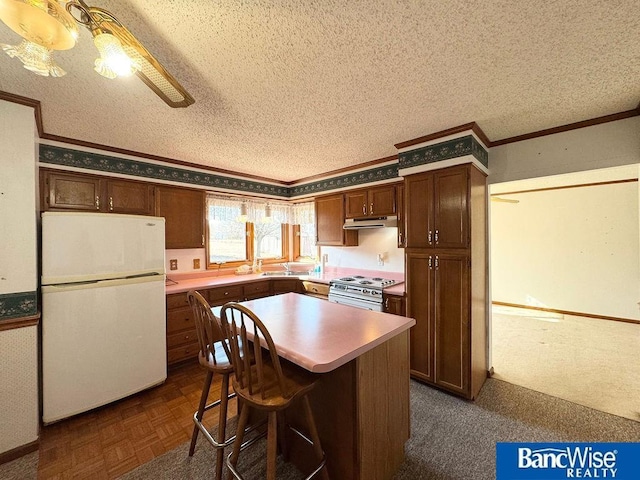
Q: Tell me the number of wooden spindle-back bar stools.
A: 2